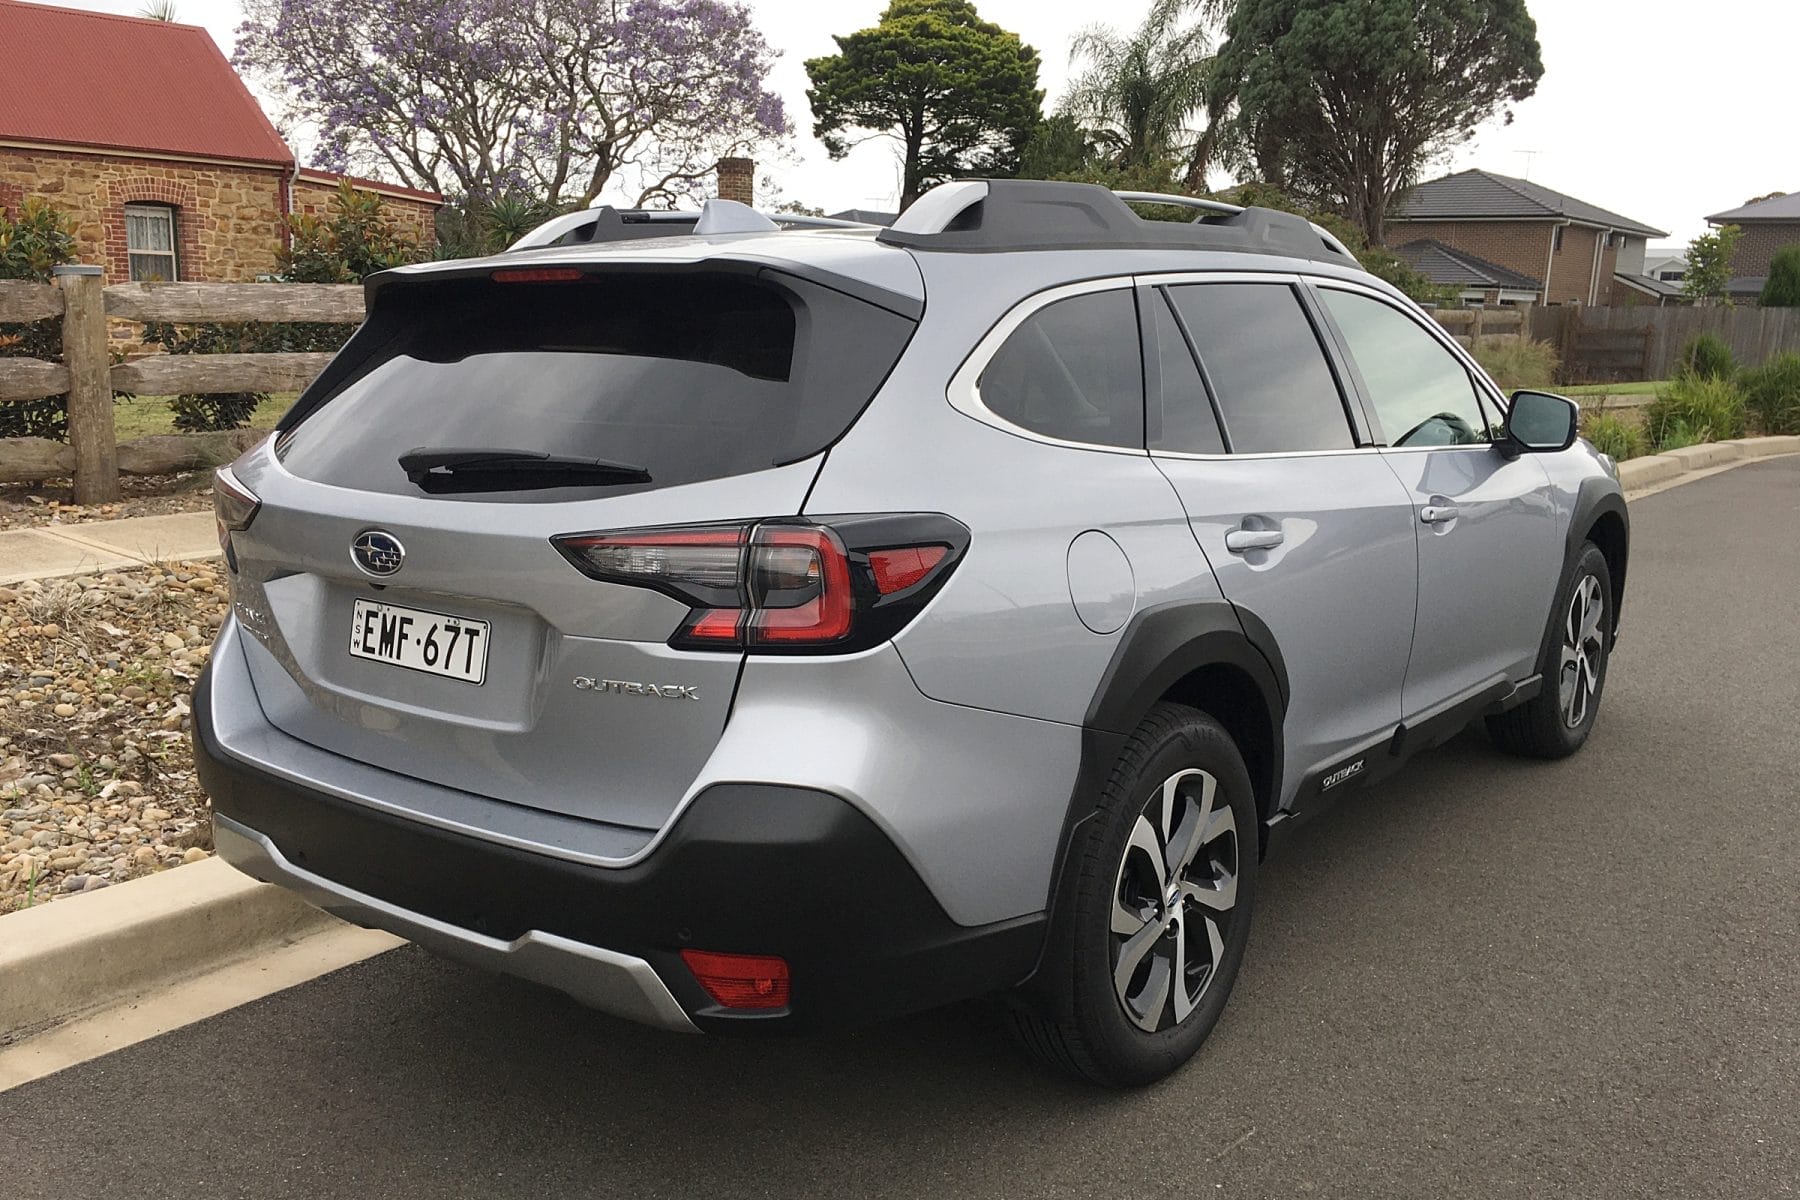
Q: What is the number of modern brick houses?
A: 2